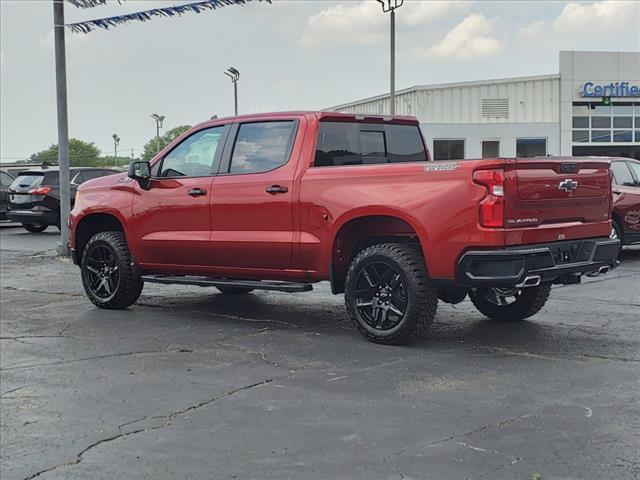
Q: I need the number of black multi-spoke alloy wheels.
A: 2